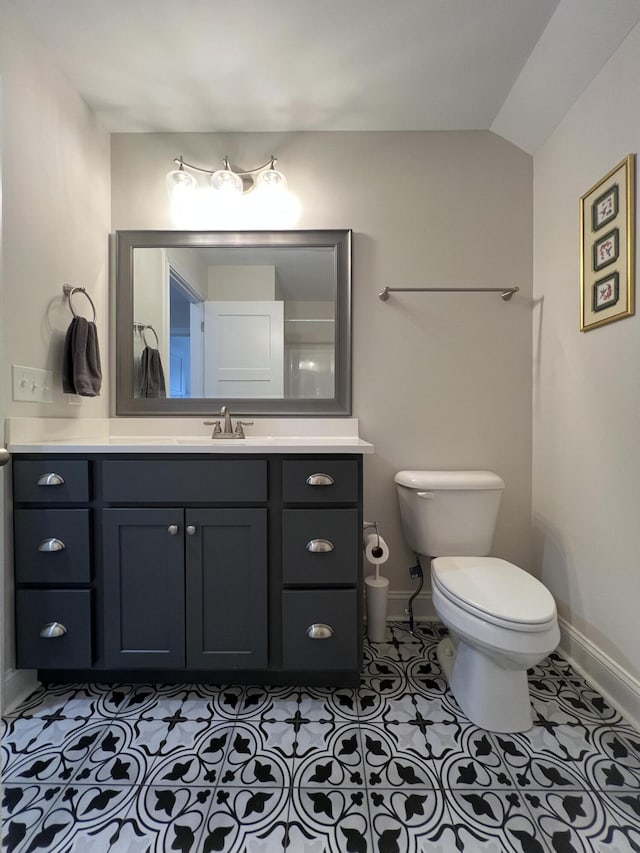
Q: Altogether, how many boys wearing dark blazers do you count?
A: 0